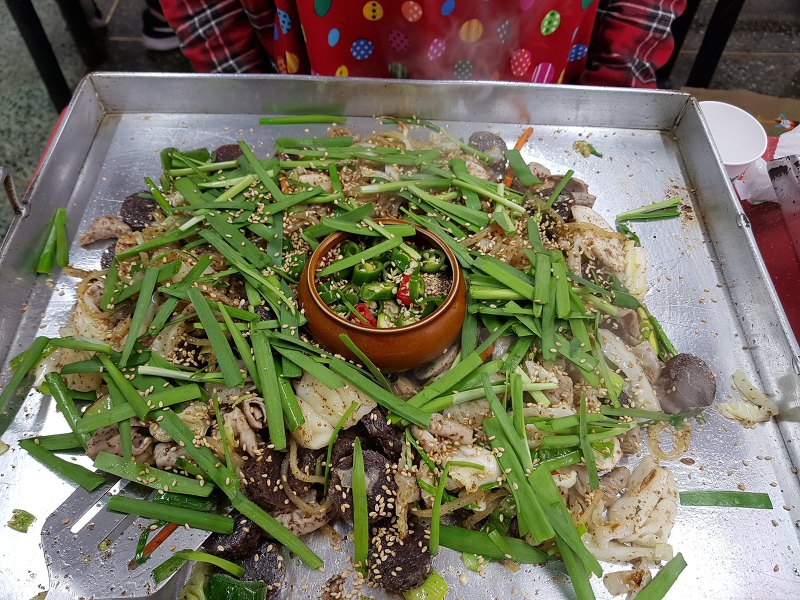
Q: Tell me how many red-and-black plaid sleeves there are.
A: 2